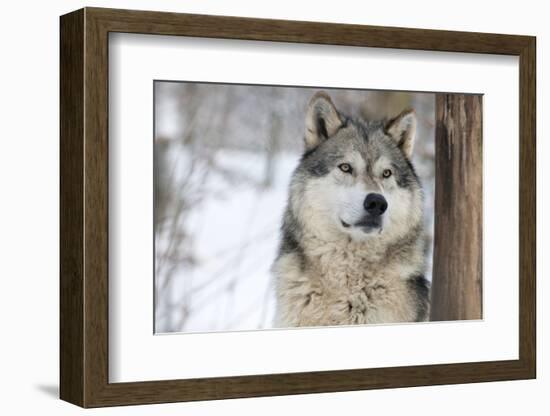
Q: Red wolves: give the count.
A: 0